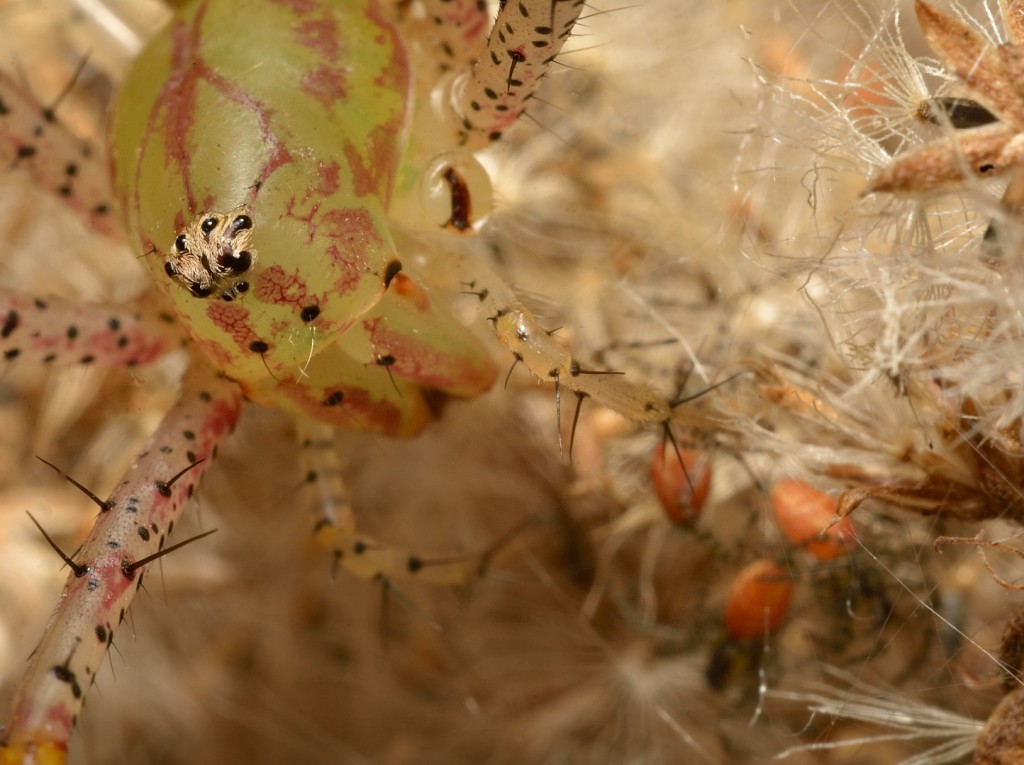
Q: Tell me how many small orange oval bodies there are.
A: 3